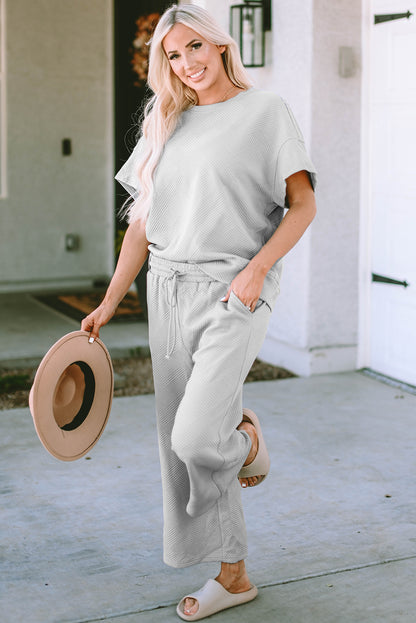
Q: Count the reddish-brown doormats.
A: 1